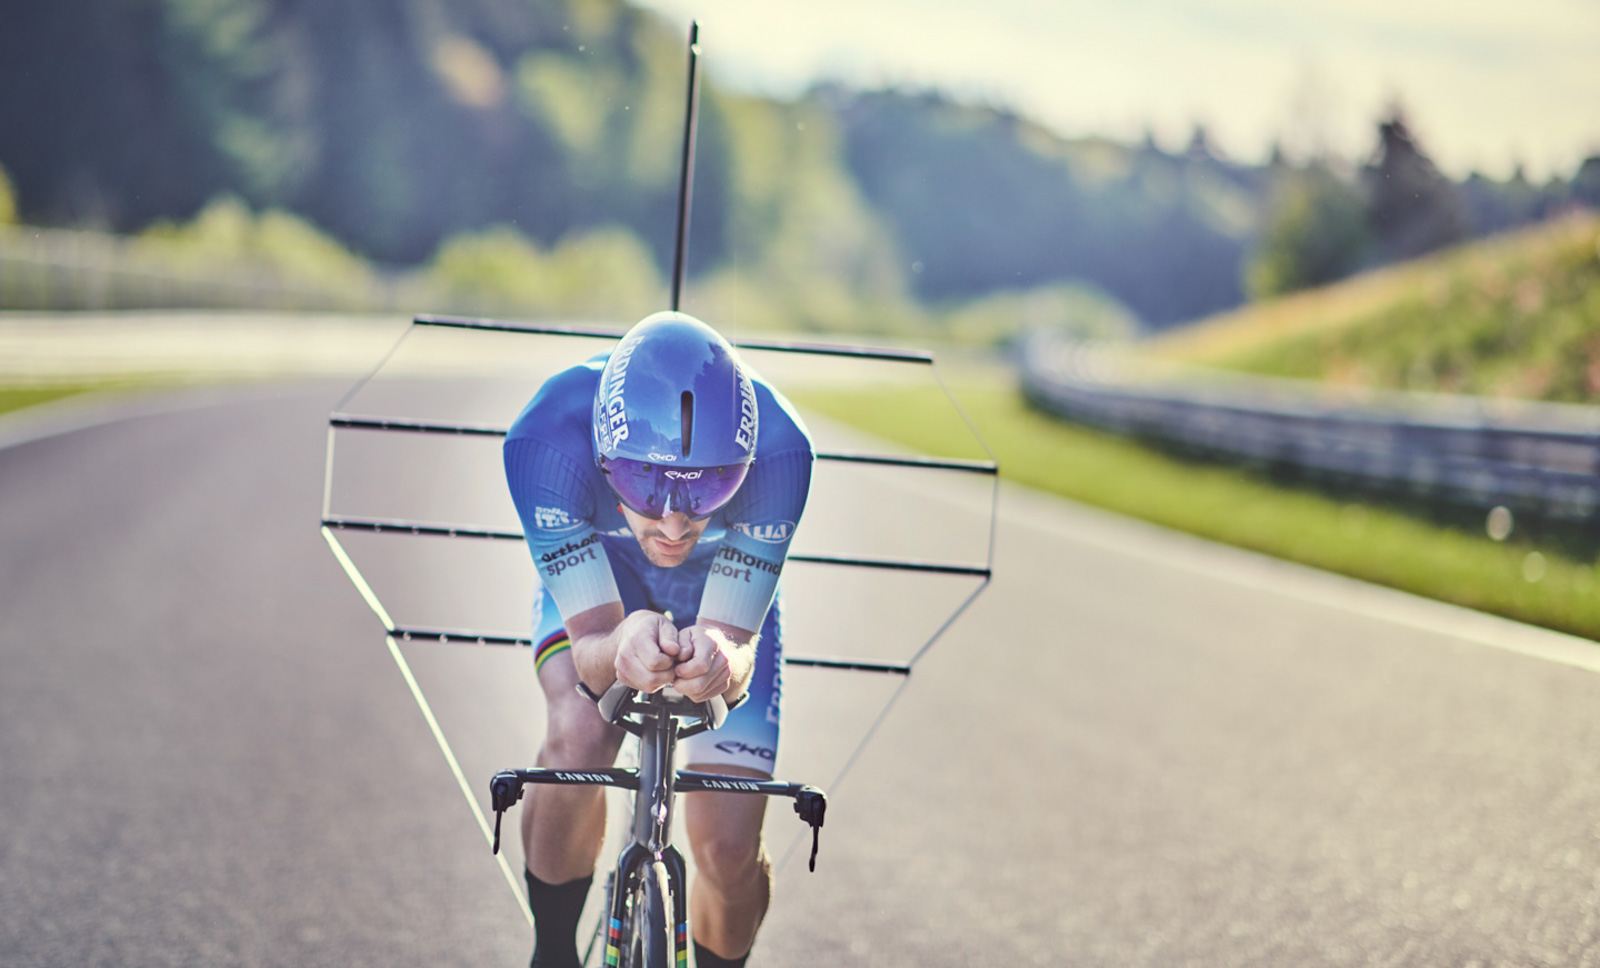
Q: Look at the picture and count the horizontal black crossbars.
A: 4